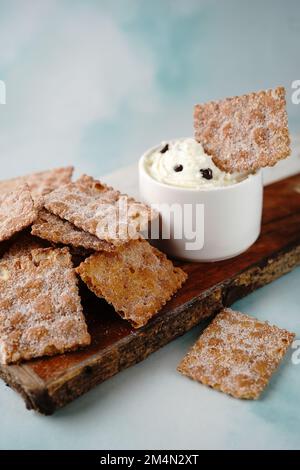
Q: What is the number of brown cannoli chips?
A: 8